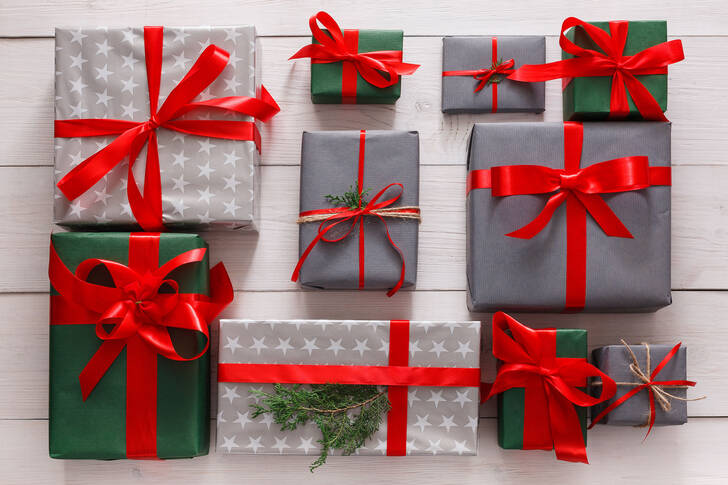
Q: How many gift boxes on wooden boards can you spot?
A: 10